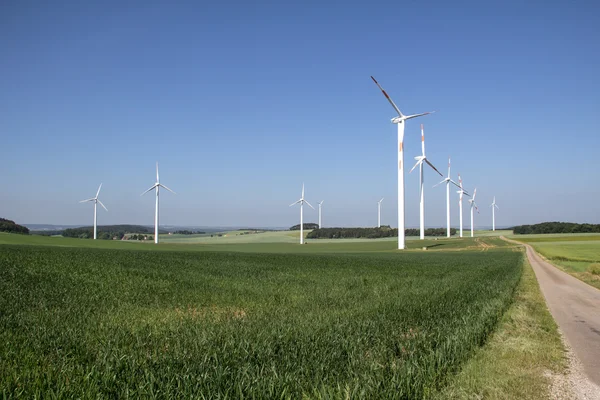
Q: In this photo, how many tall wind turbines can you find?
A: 11